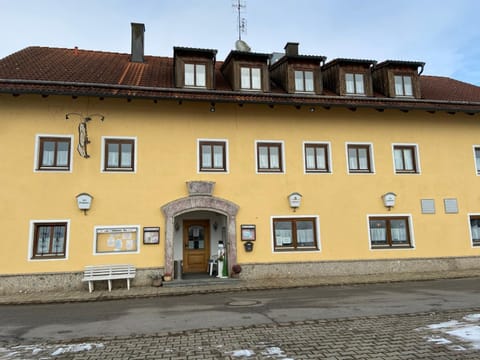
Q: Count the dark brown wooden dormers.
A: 5